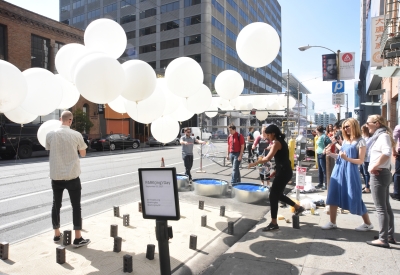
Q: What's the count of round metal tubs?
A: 3